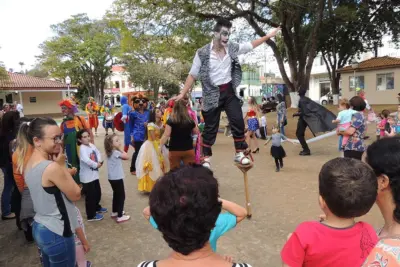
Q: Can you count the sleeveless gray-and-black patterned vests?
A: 1